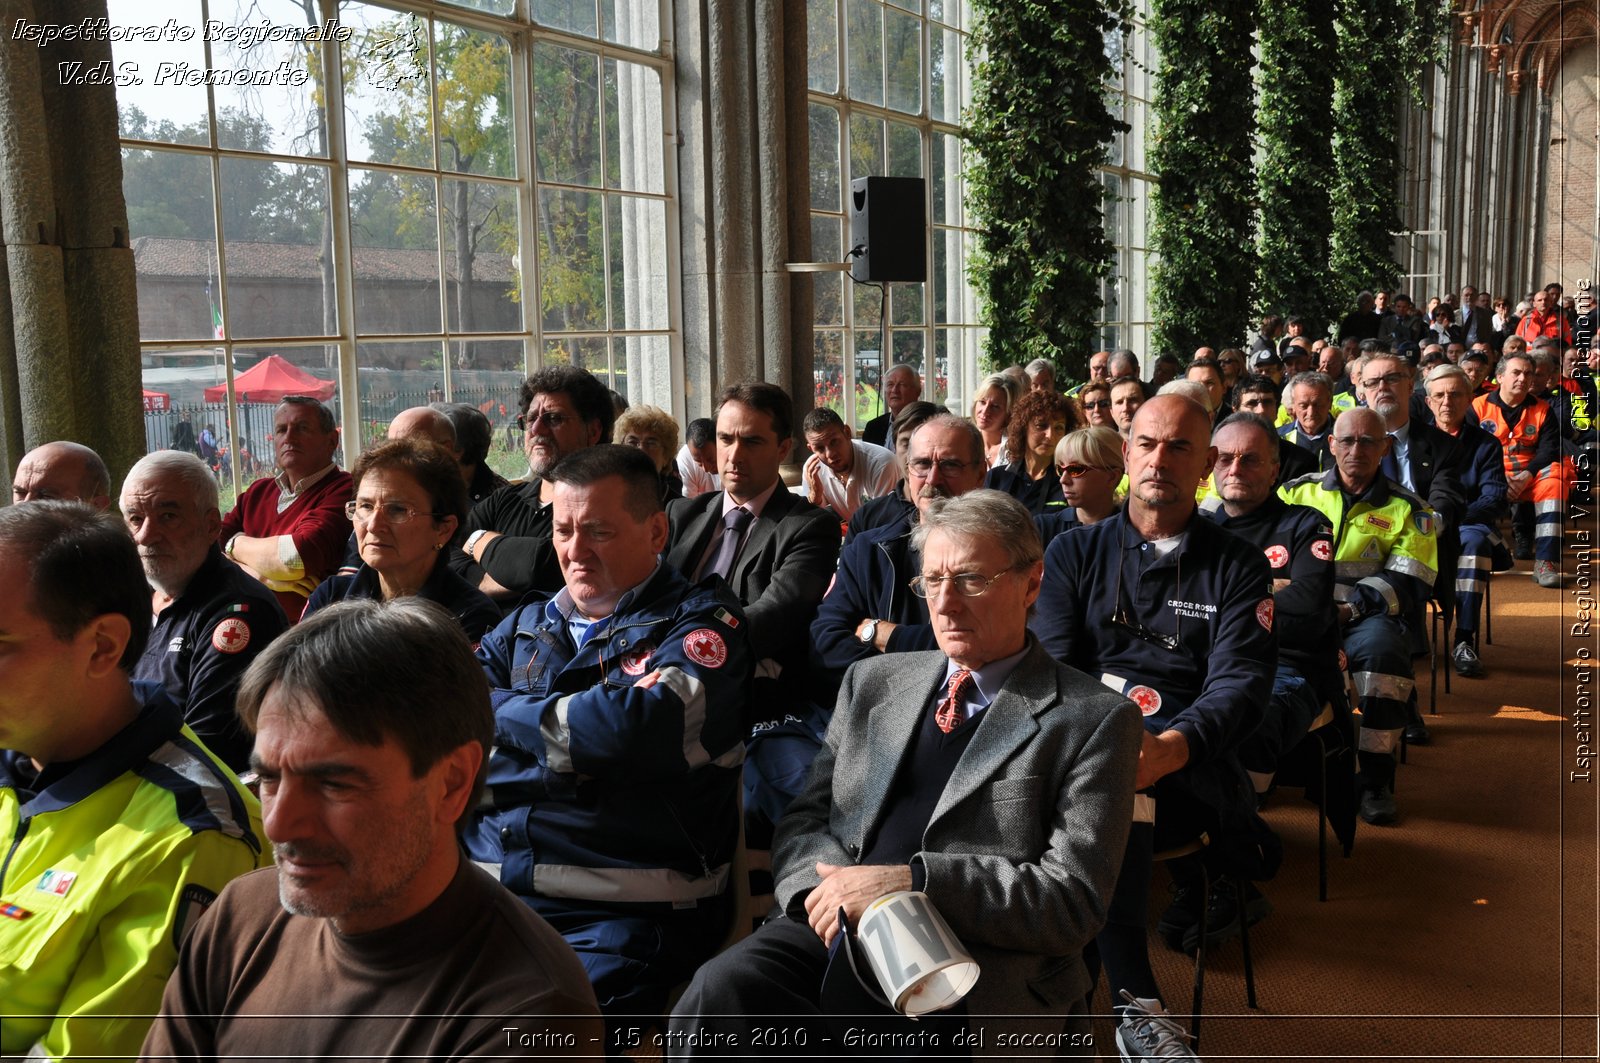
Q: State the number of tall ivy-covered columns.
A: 4